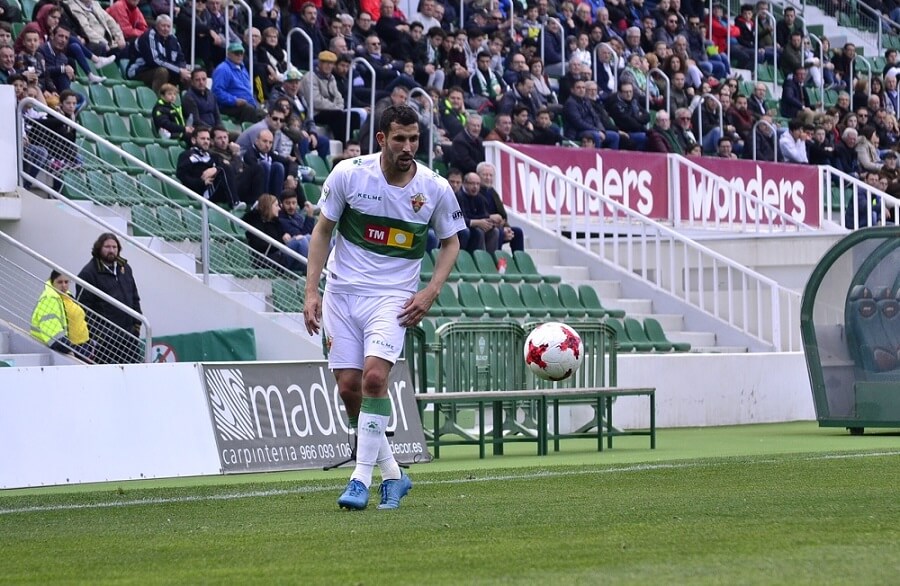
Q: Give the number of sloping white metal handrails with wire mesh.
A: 2